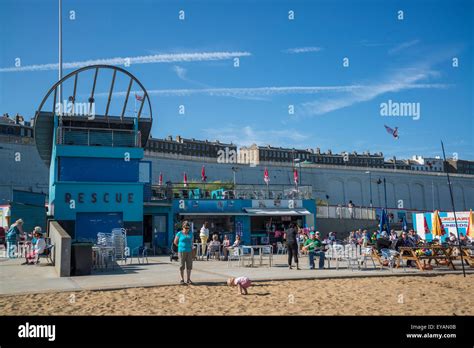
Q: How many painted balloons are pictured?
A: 0